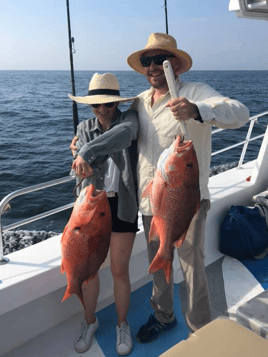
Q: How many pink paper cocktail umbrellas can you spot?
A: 0